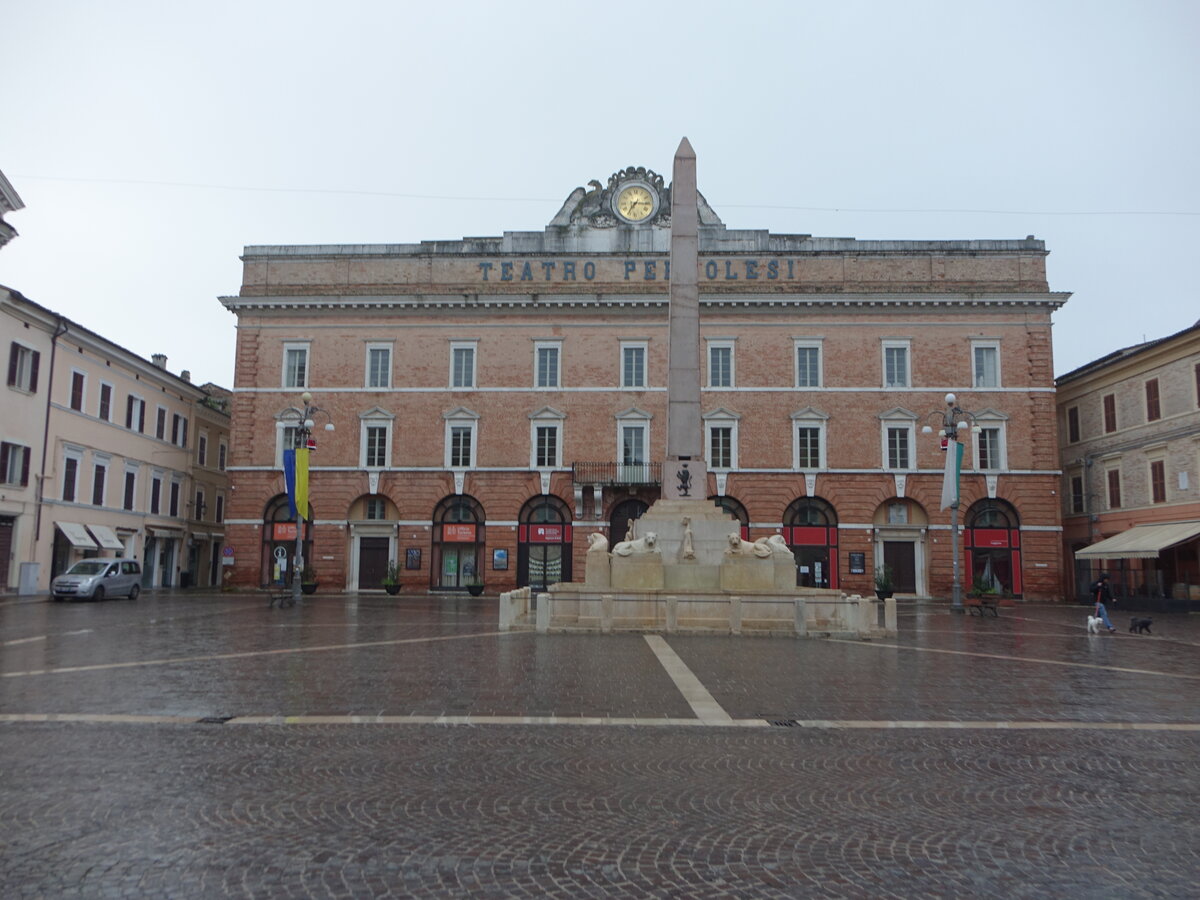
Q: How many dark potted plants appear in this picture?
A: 4